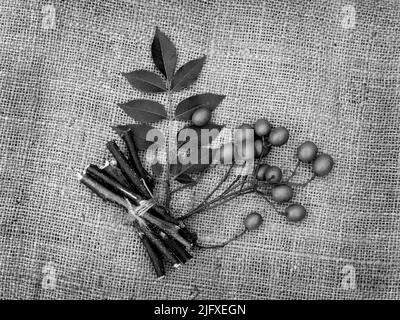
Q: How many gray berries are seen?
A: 14